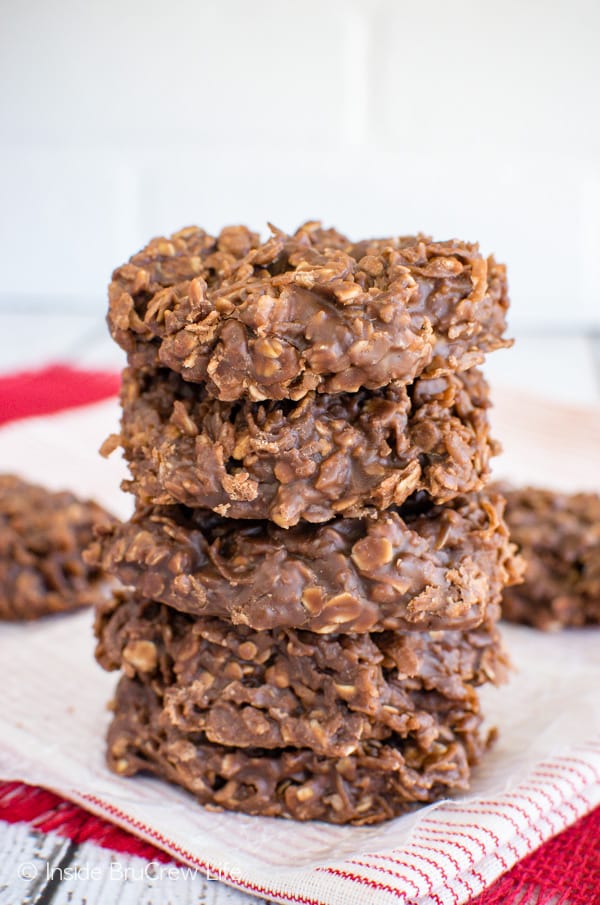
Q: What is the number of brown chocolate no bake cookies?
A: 7